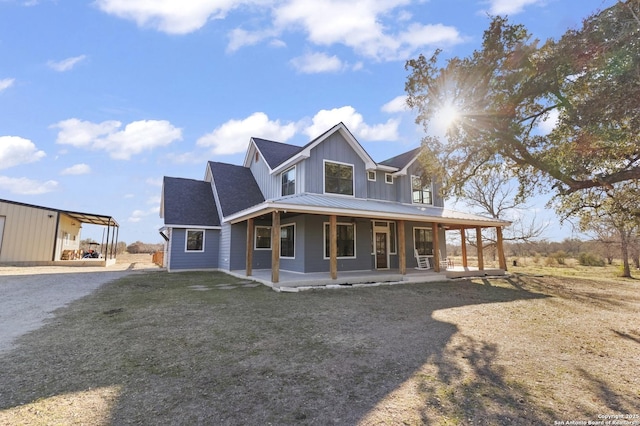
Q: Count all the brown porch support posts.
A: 8